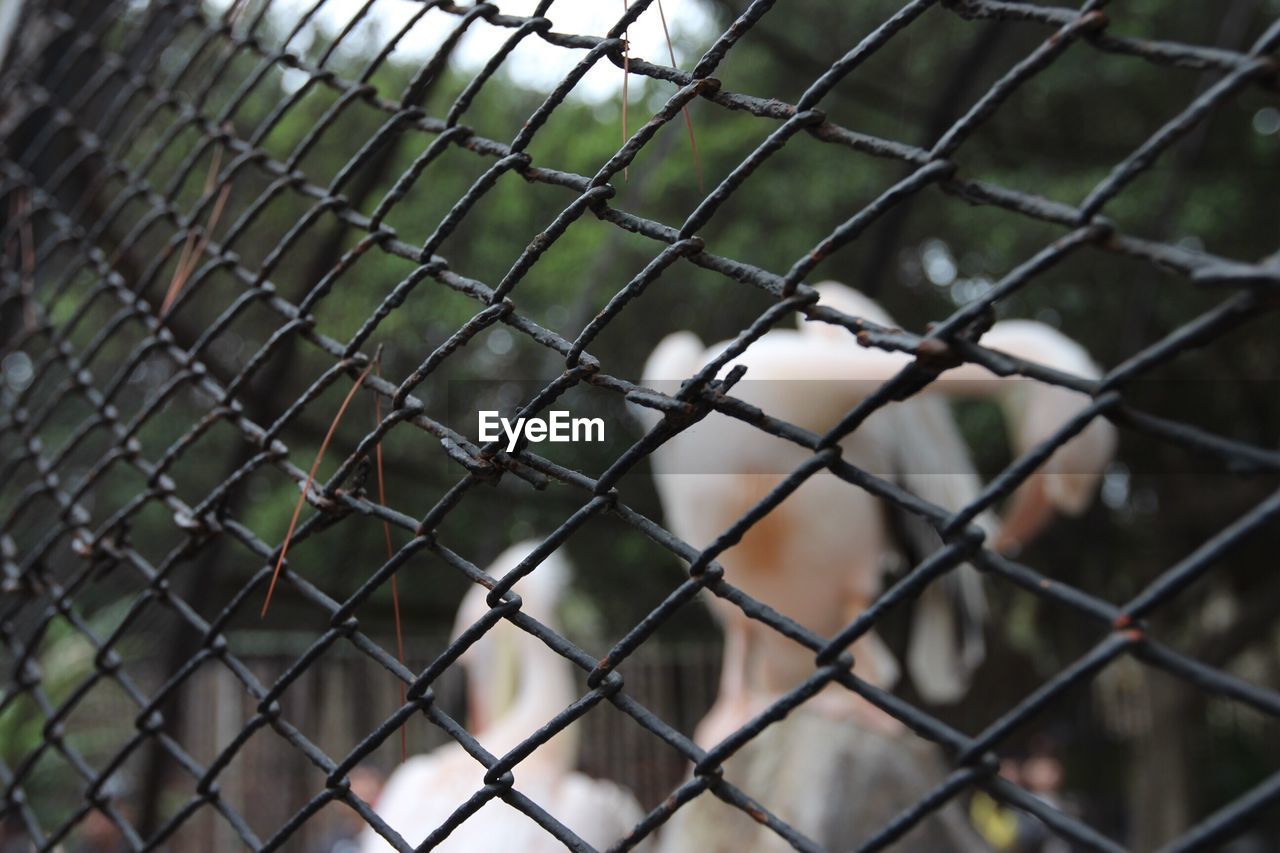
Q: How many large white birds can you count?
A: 2